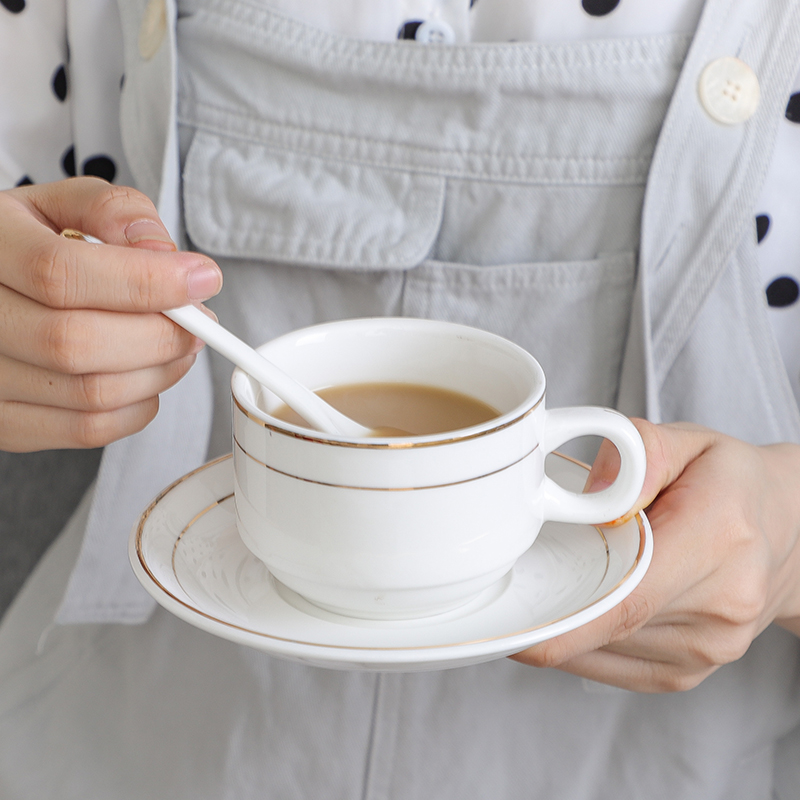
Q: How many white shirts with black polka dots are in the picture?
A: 1